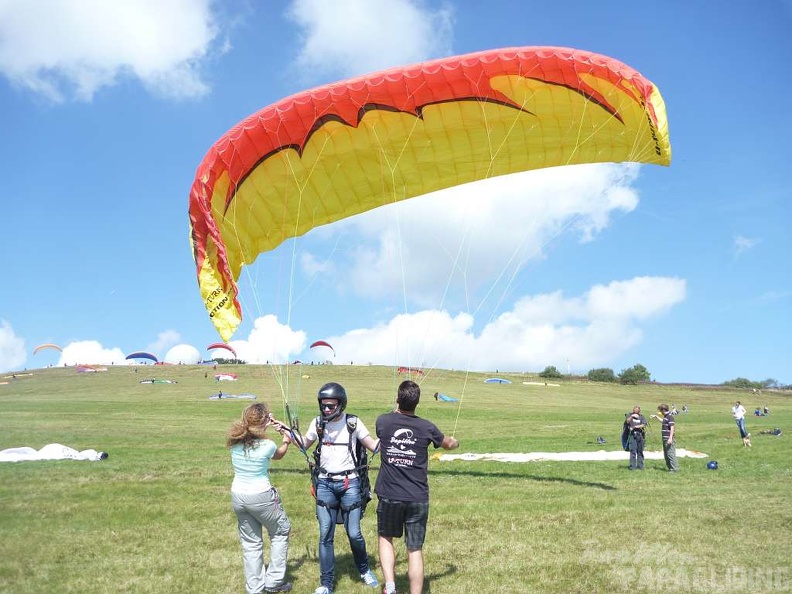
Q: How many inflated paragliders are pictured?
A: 5